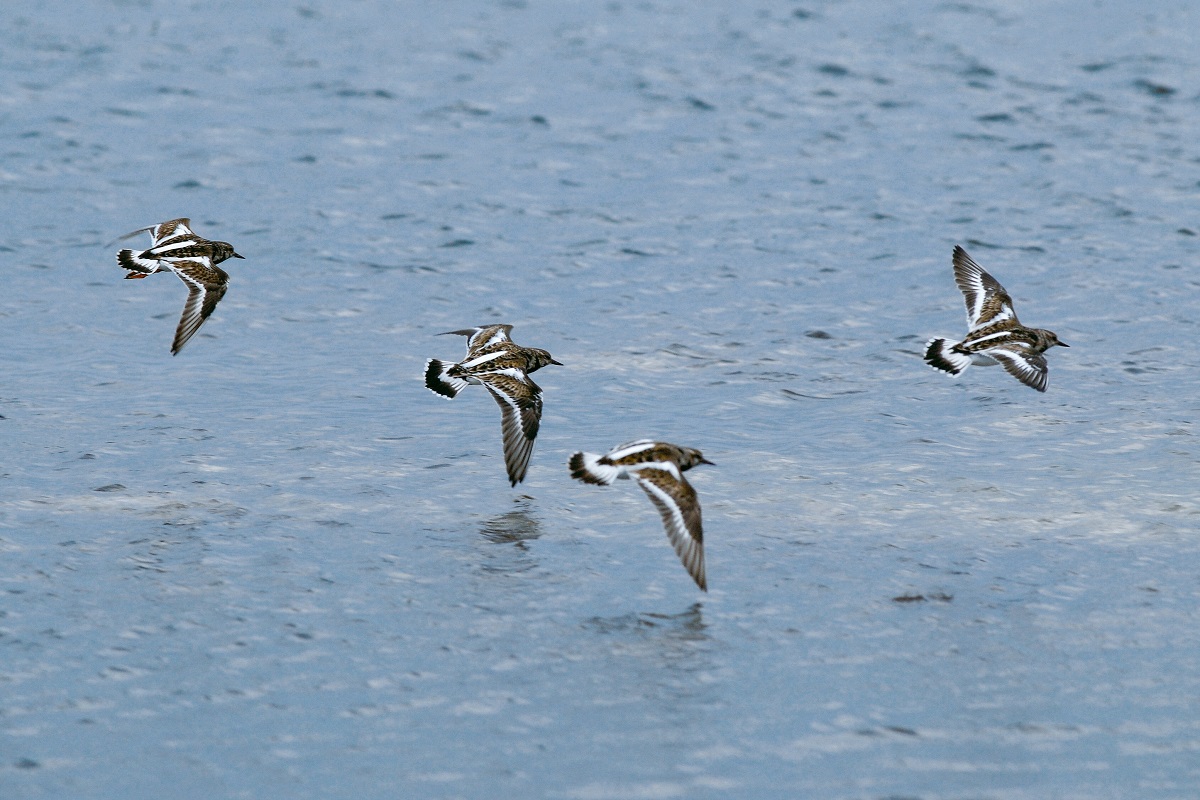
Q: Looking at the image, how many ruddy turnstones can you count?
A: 4